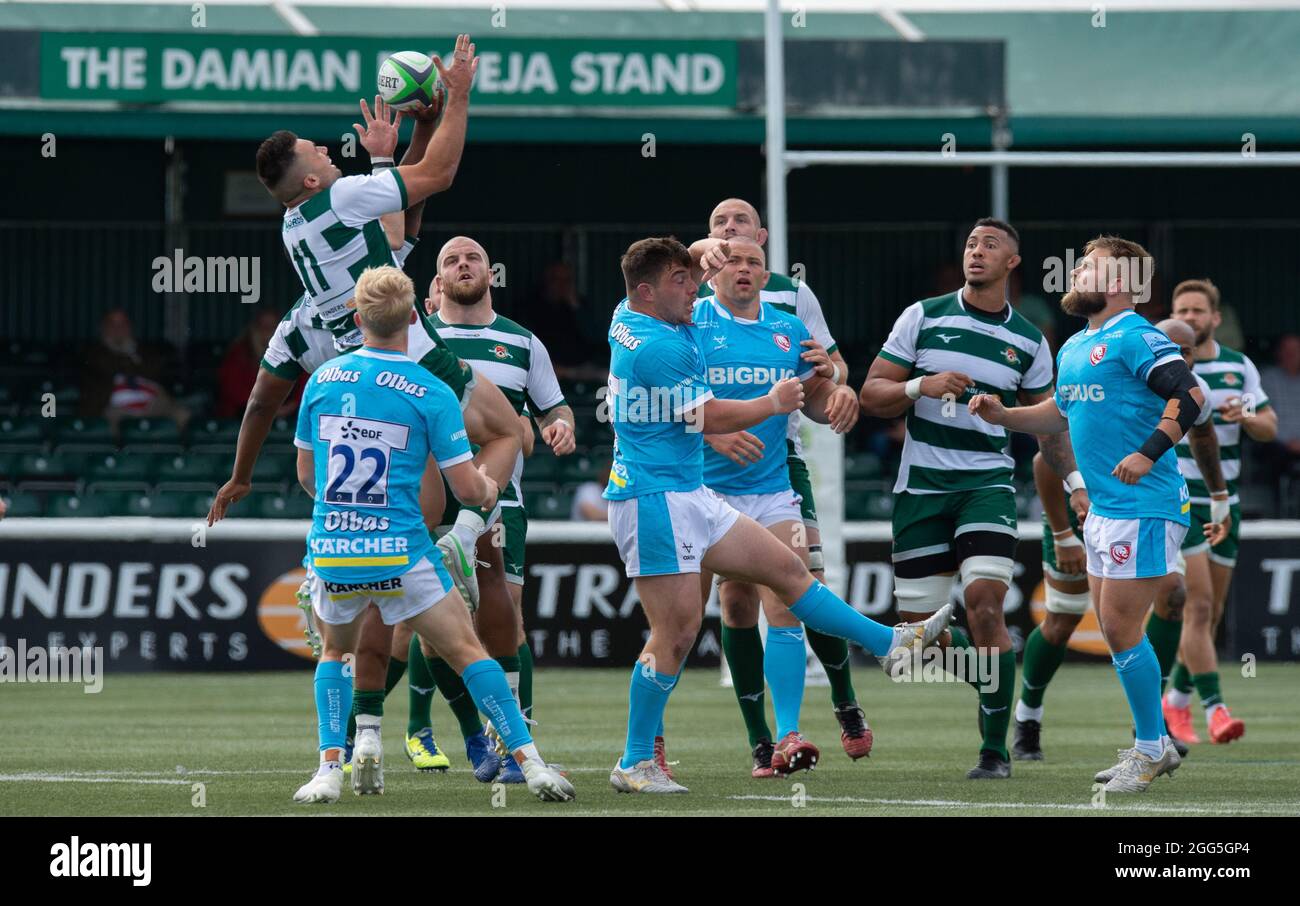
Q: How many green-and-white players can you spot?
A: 8